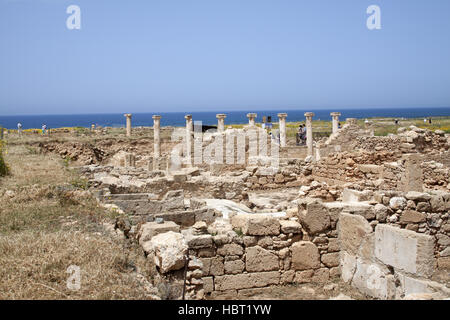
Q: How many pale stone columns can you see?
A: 8